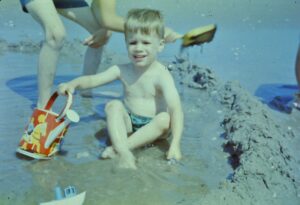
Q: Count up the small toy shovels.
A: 1